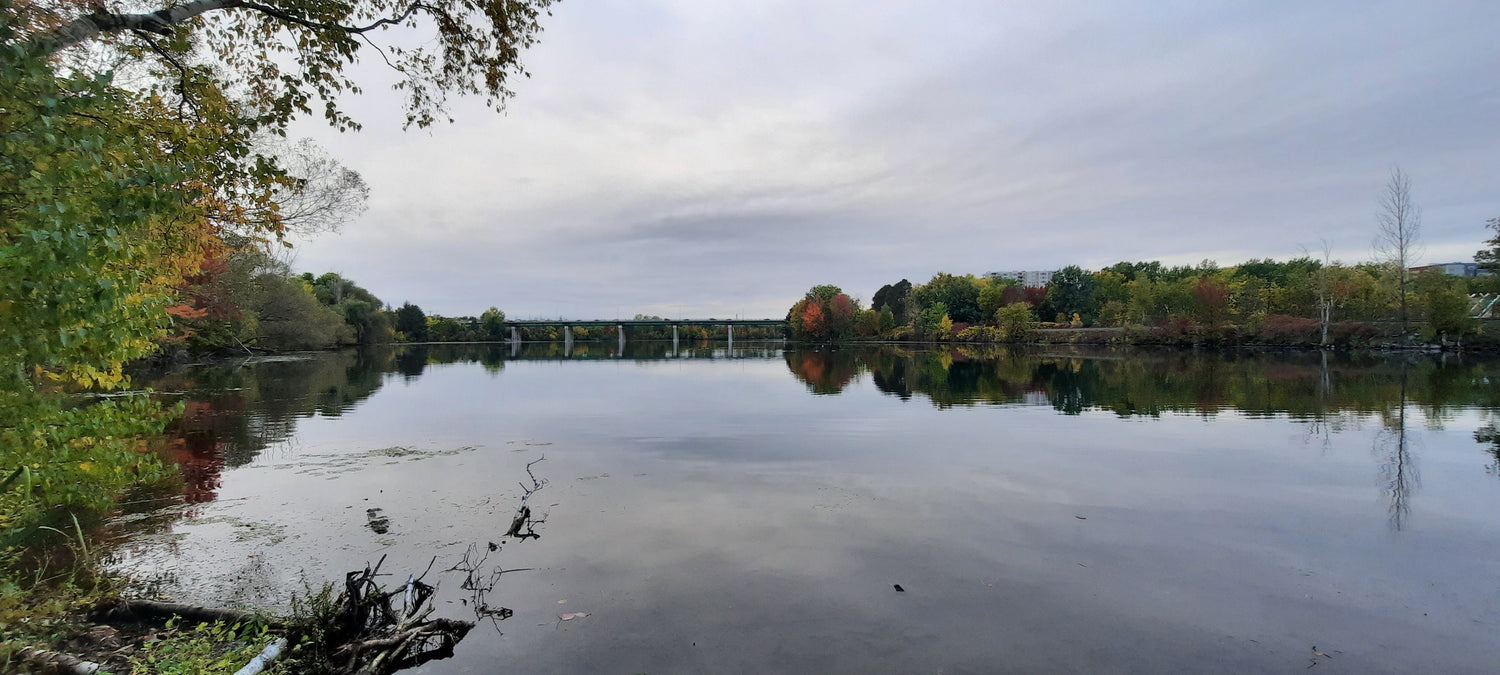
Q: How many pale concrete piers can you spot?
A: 5